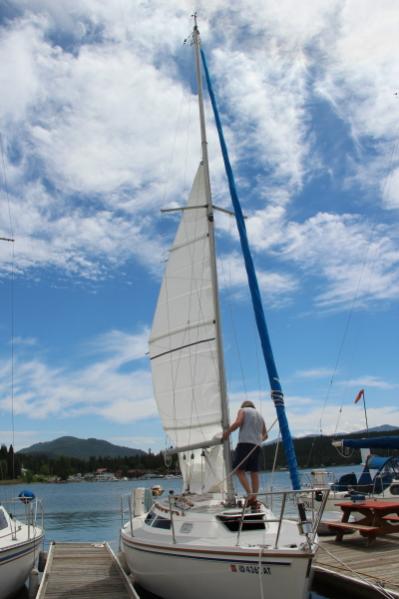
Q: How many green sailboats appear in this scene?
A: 0